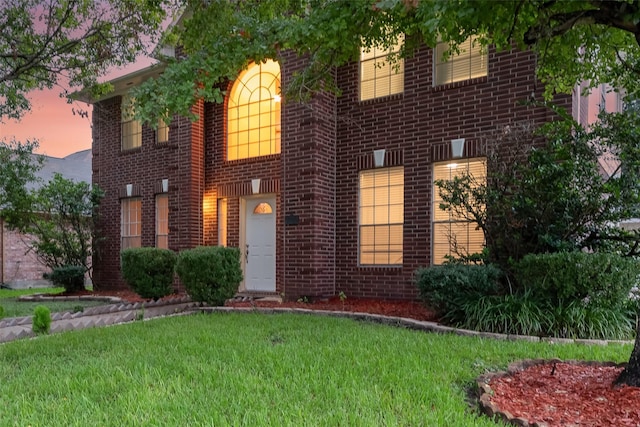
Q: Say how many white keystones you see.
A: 5